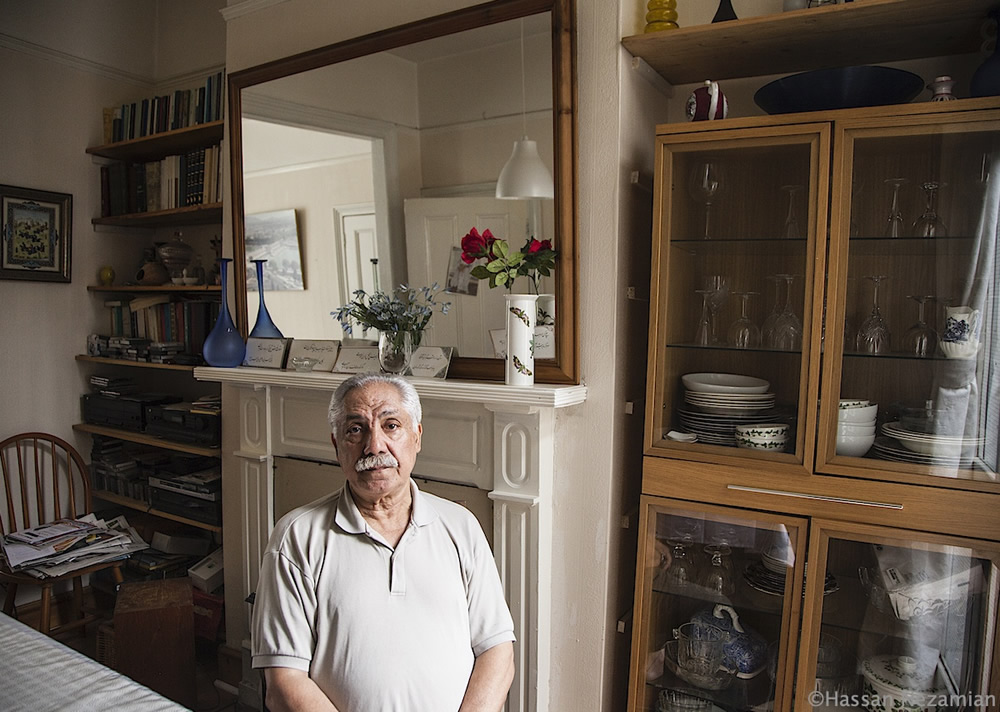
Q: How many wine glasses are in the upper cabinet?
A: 11